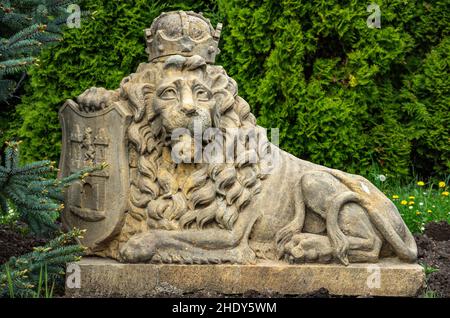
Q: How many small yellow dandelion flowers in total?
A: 9